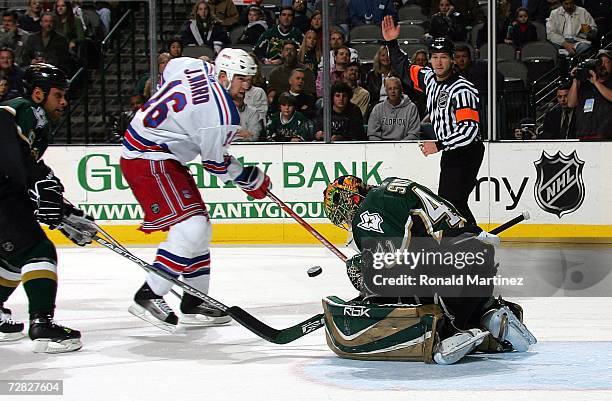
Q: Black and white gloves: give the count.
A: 2